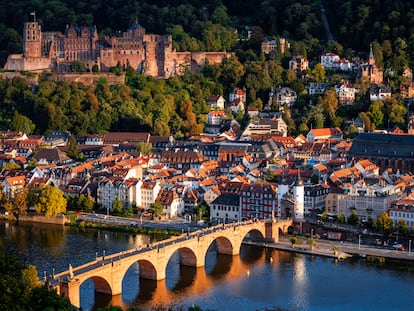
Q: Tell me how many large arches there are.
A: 5